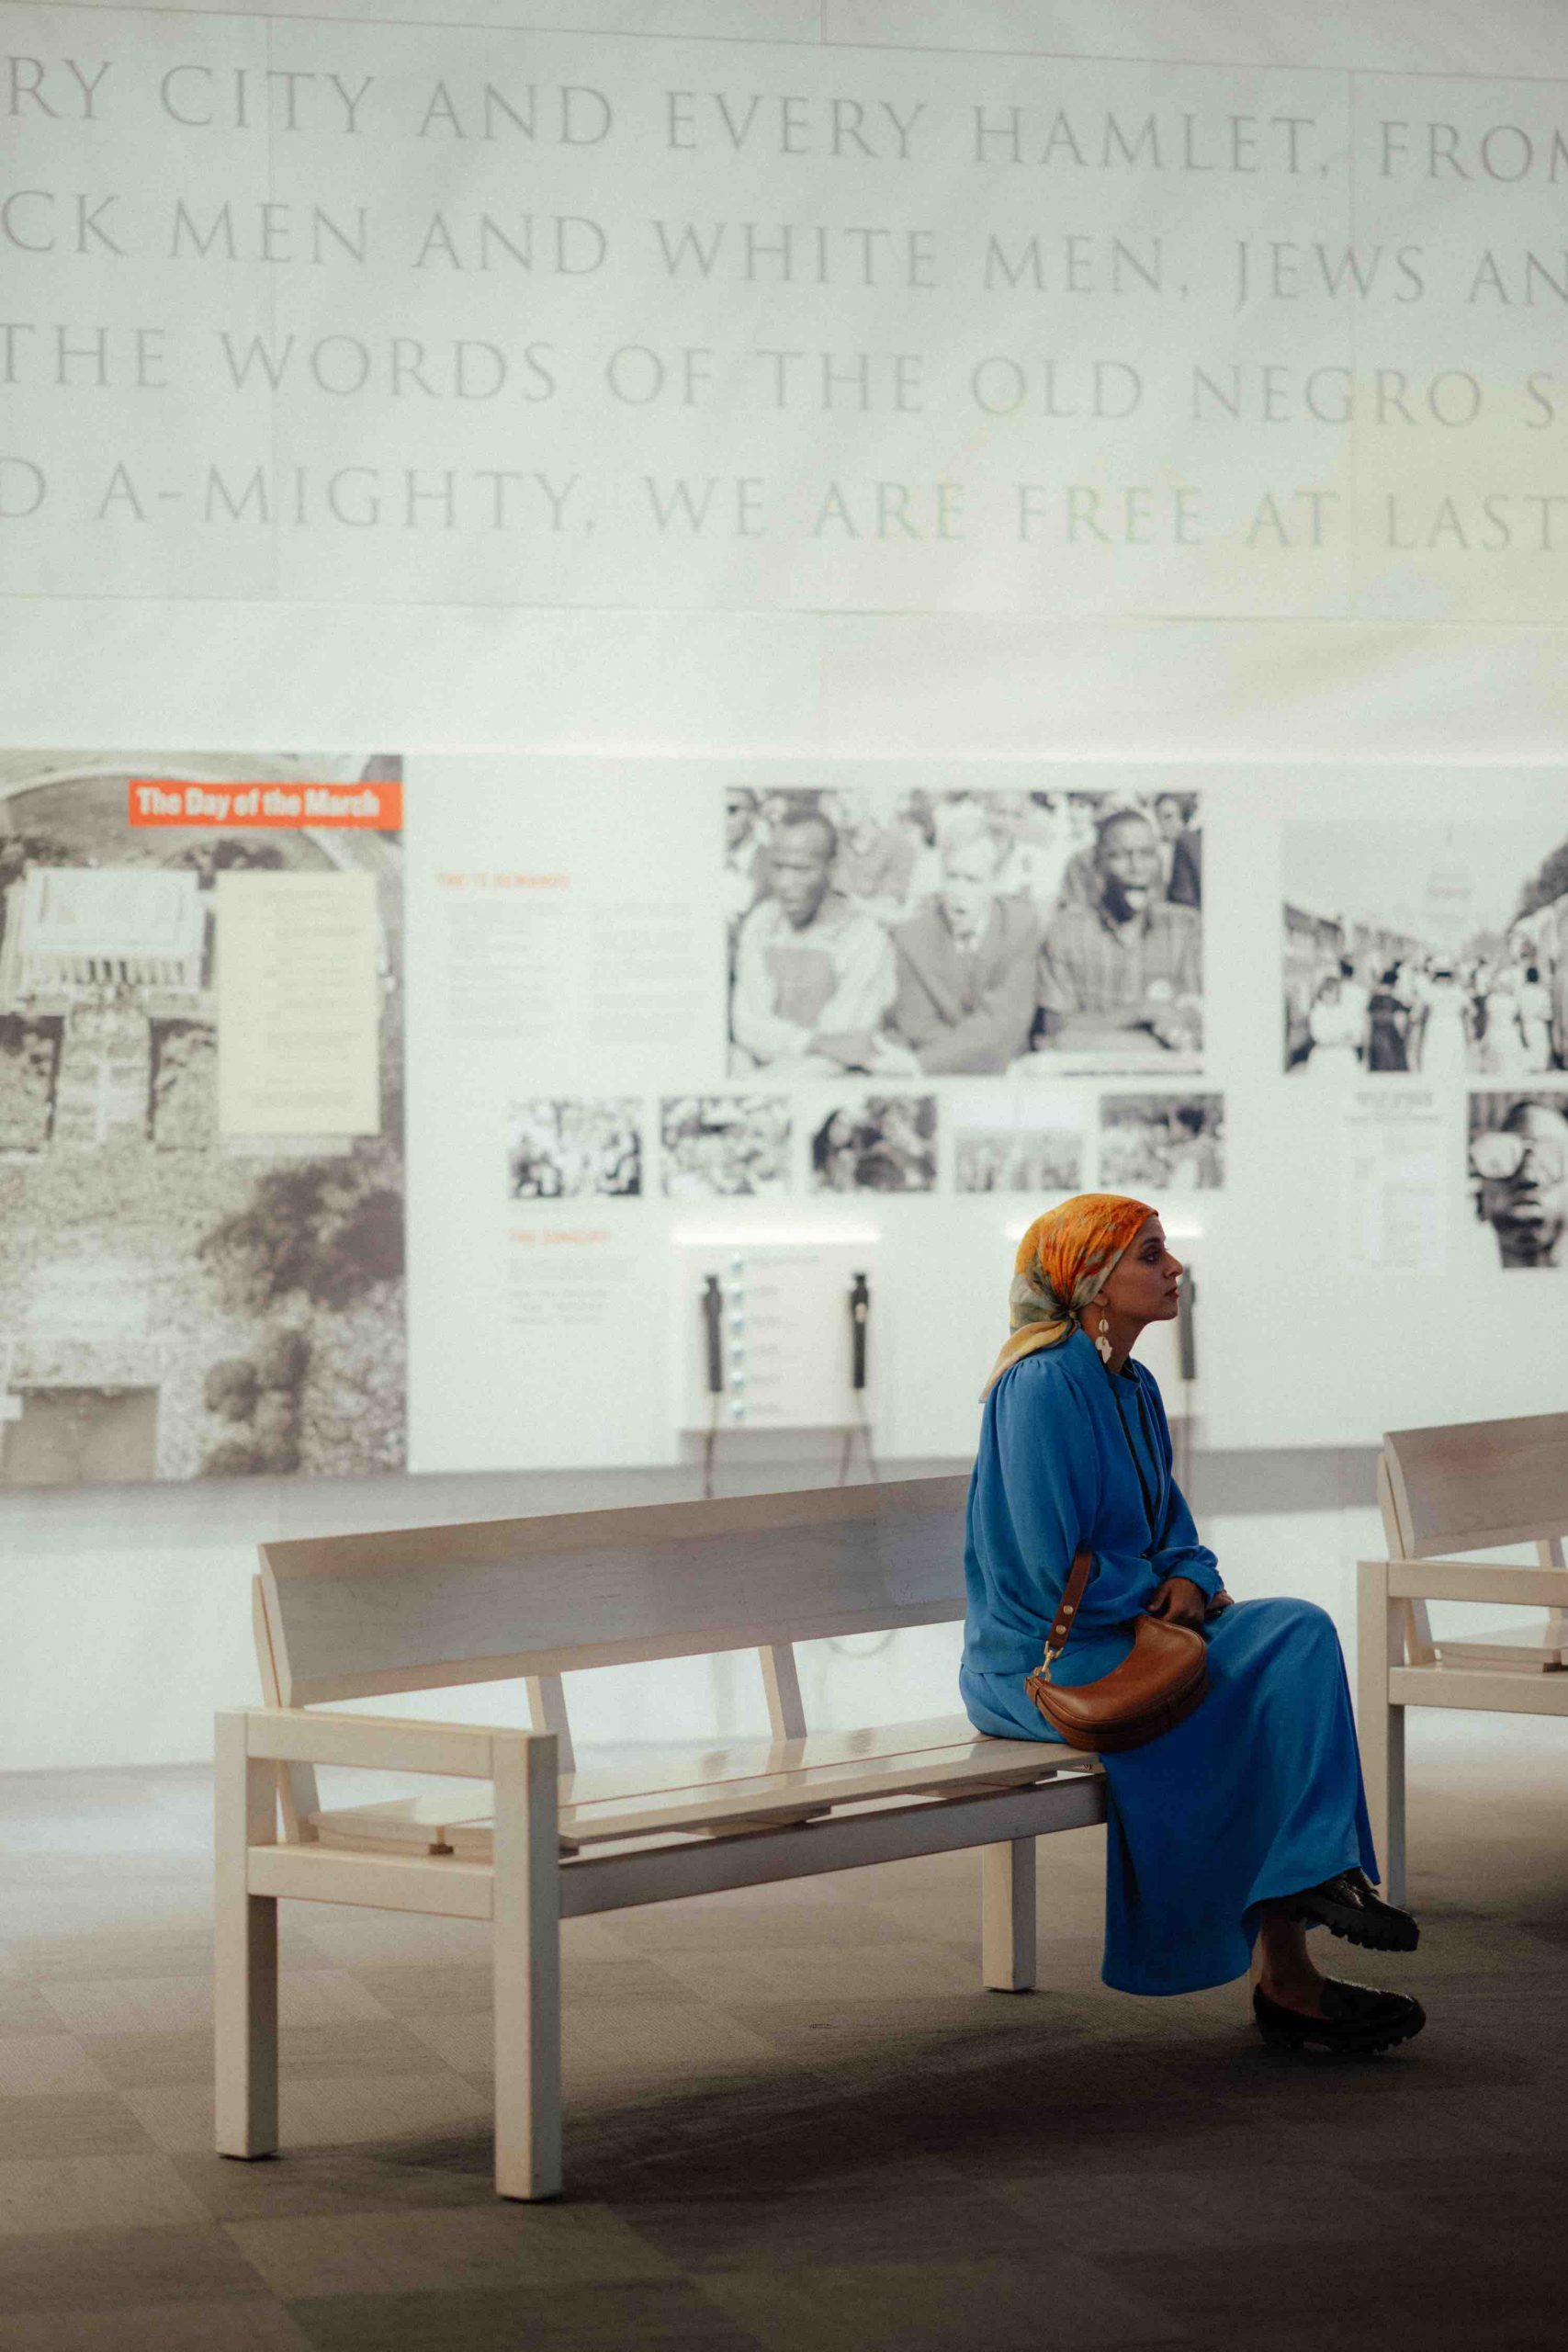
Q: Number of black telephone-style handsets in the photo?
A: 3